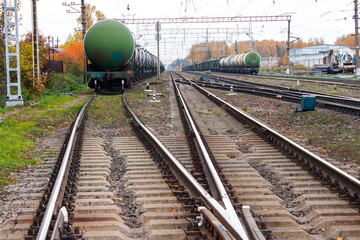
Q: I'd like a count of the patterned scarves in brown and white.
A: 0